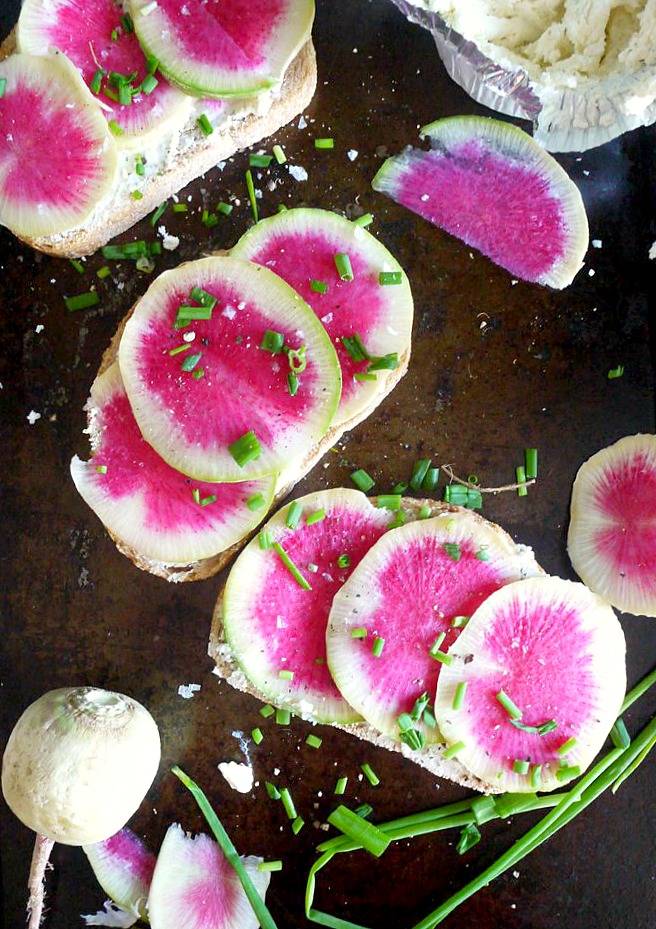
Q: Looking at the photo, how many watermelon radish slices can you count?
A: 13